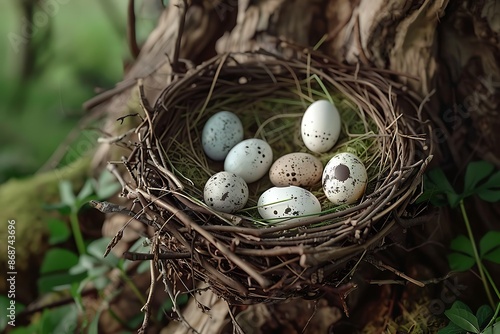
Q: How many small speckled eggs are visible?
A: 7